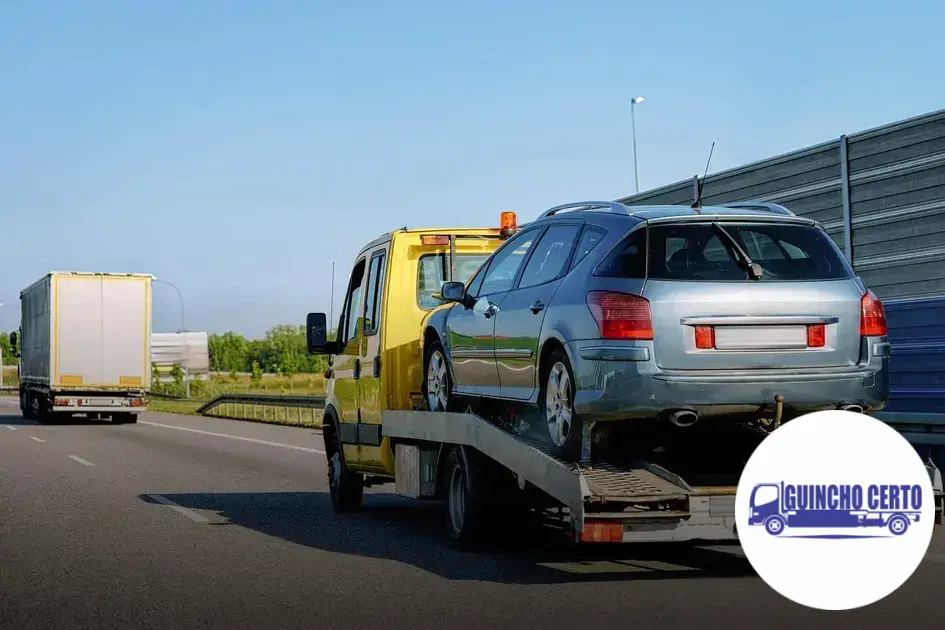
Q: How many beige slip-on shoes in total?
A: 0